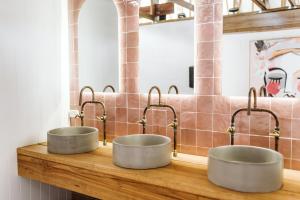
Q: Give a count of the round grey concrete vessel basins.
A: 3